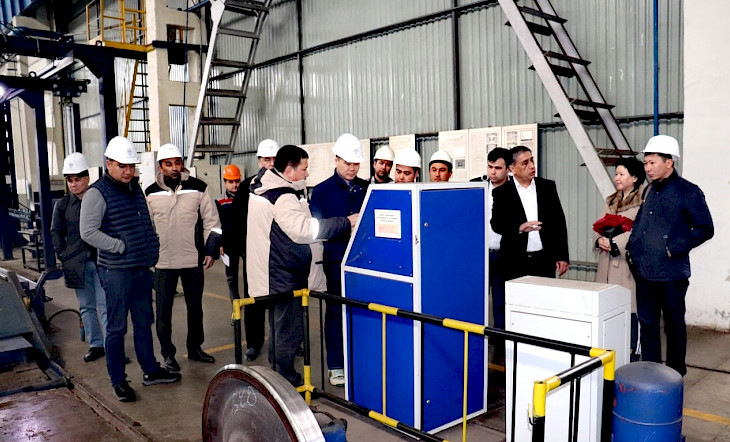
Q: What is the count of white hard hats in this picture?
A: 9